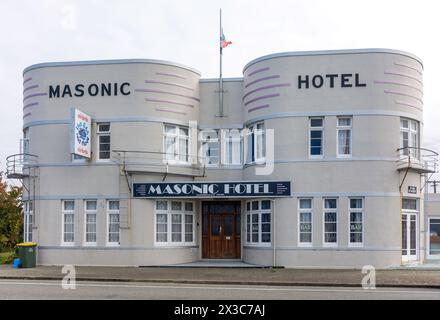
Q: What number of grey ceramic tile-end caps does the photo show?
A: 0